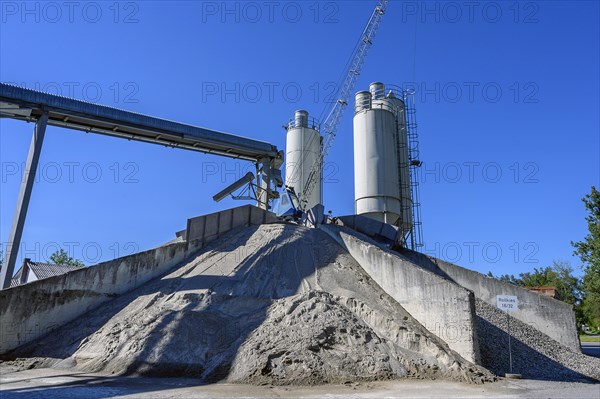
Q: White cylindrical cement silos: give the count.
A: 3